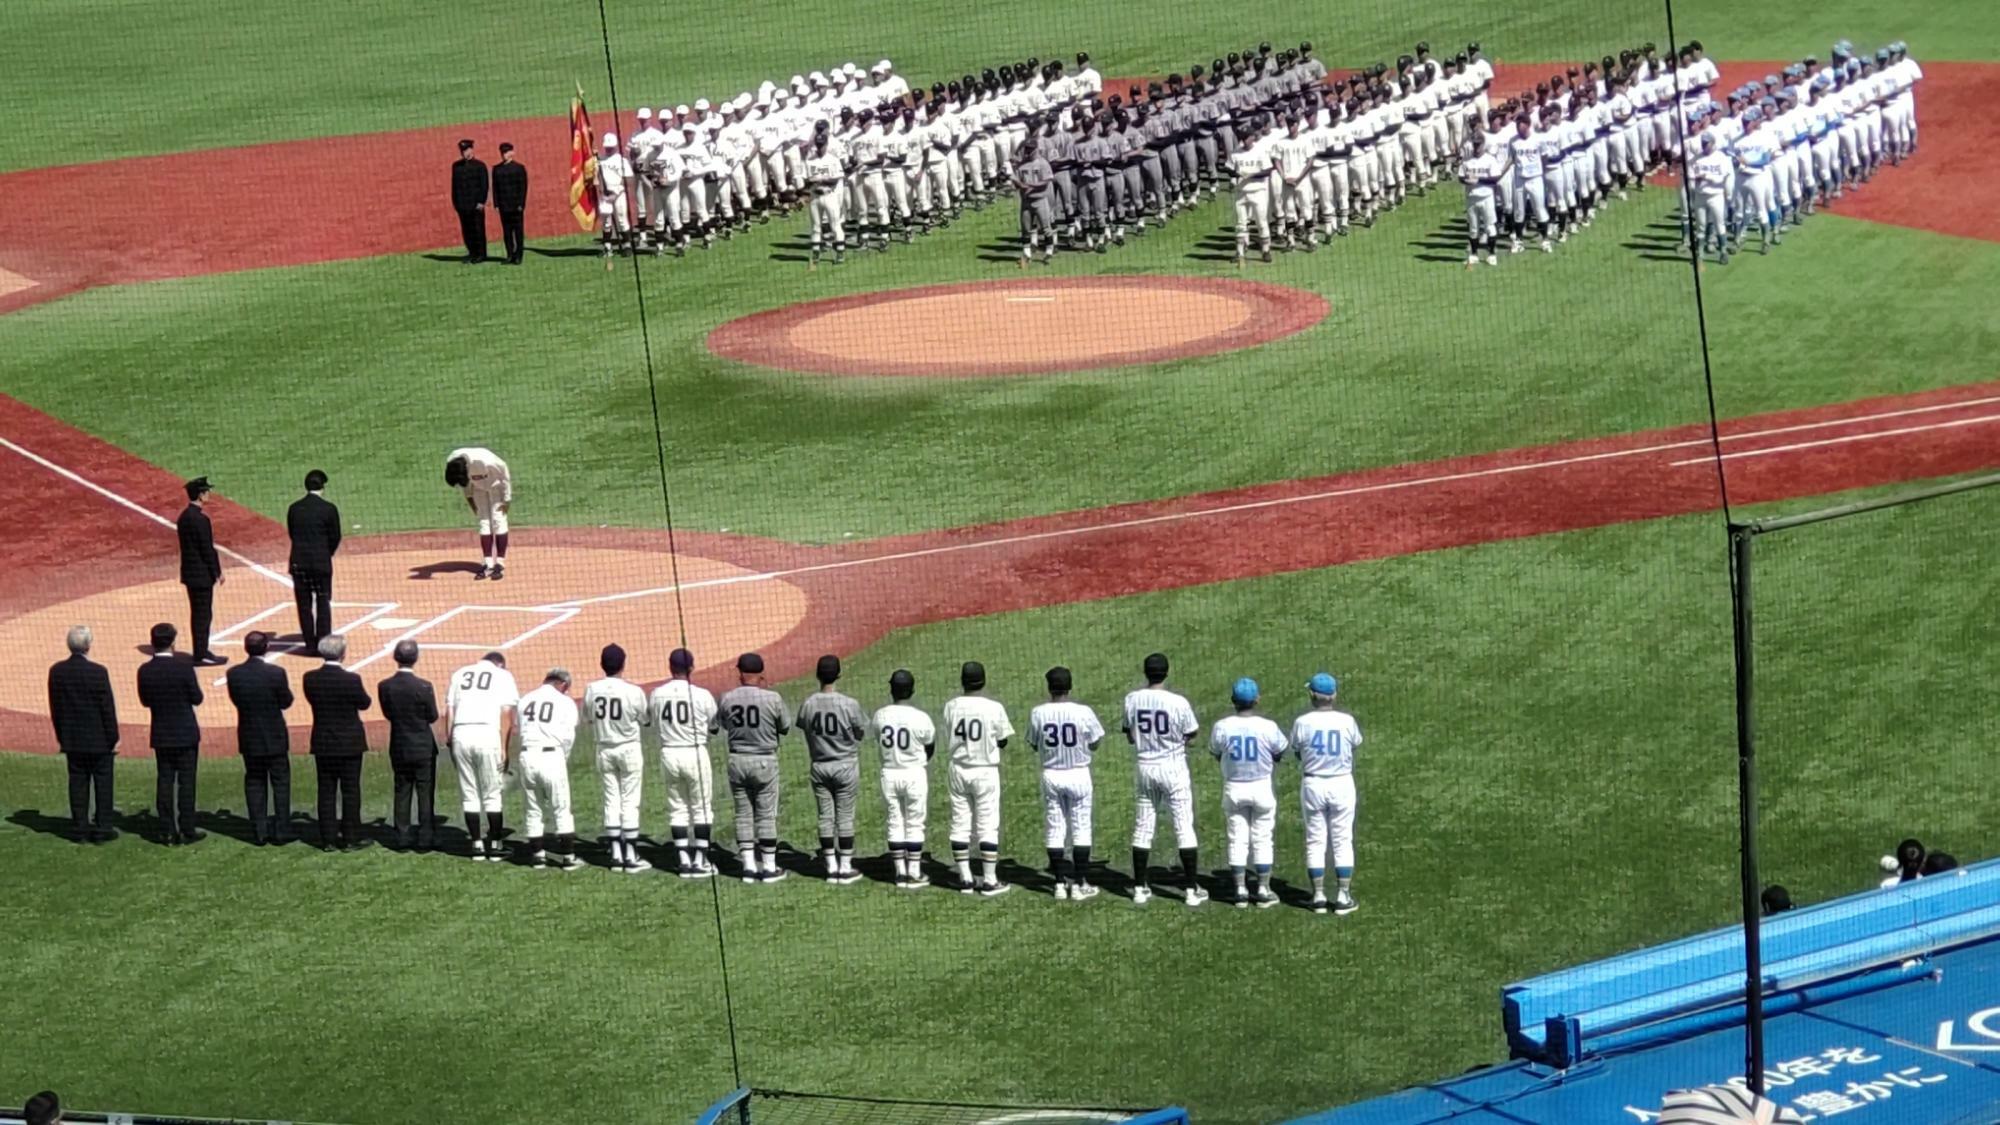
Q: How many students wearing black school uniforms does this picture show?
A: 3